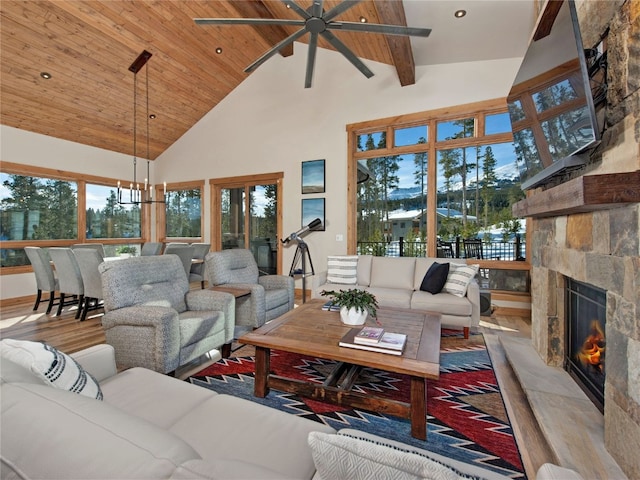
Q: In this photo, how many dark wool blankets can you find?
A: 0